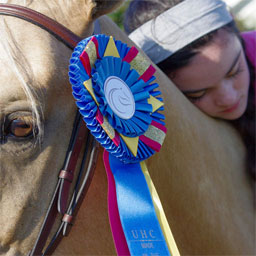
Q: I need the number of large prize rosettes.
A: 1